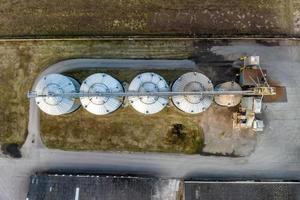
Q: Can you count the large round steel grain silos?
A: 4